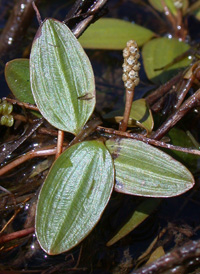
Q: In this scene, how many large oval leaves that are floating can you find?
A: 3